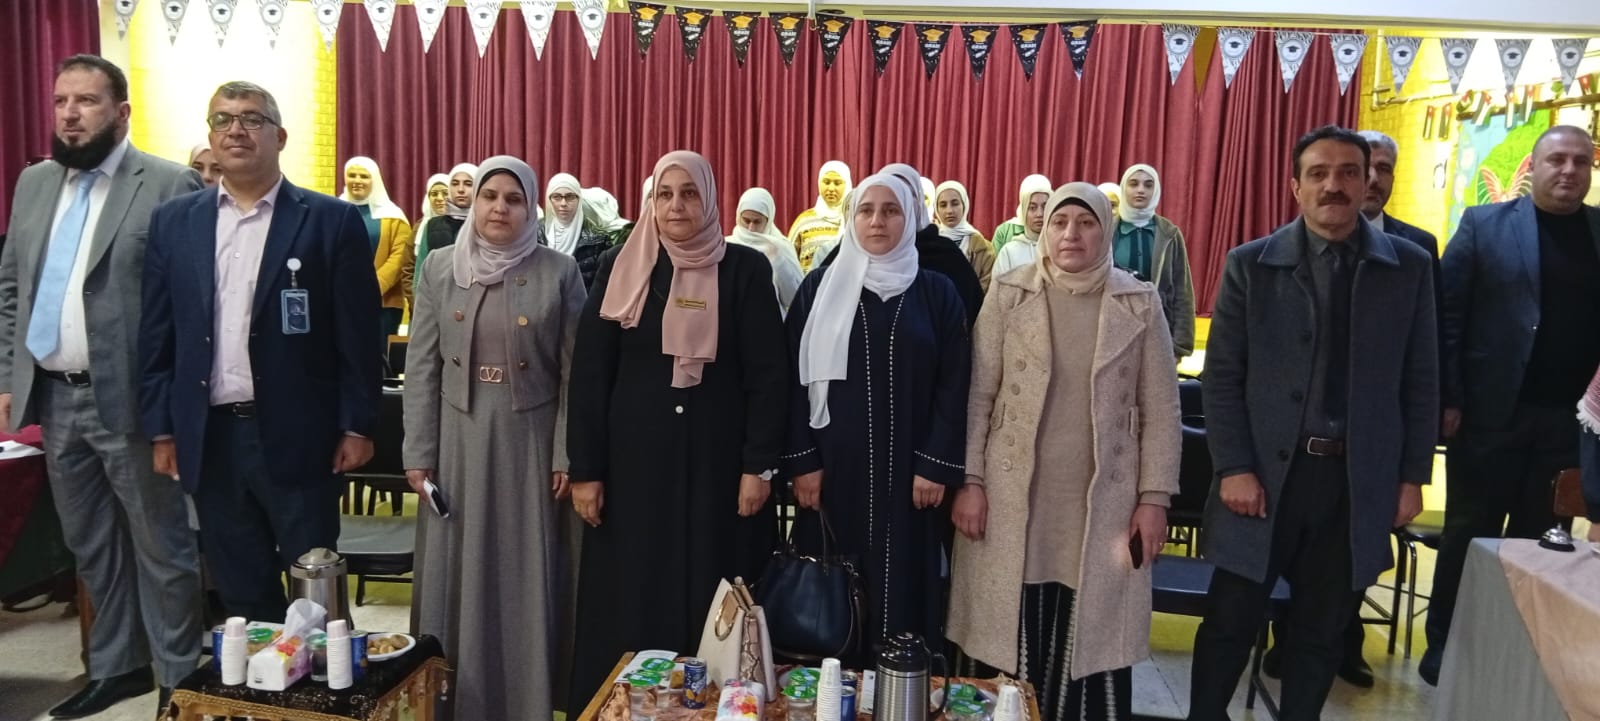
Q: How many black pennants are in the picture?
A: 10